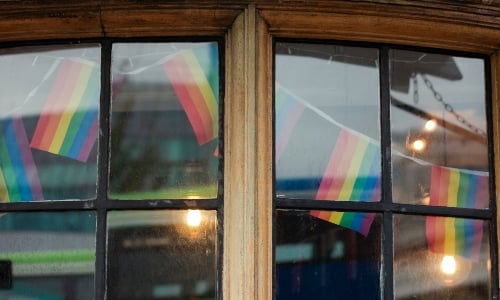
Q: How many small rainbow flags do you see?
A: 6